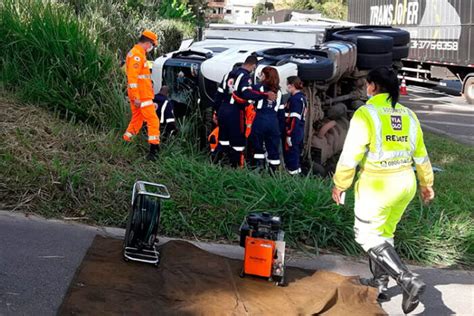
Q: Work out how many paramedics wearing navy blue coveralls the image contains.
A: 4